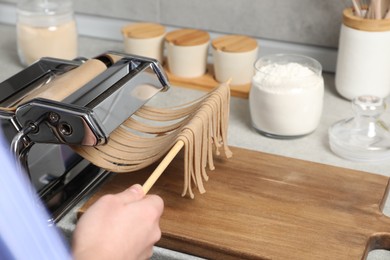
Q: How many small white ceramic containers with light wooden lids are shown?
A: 3